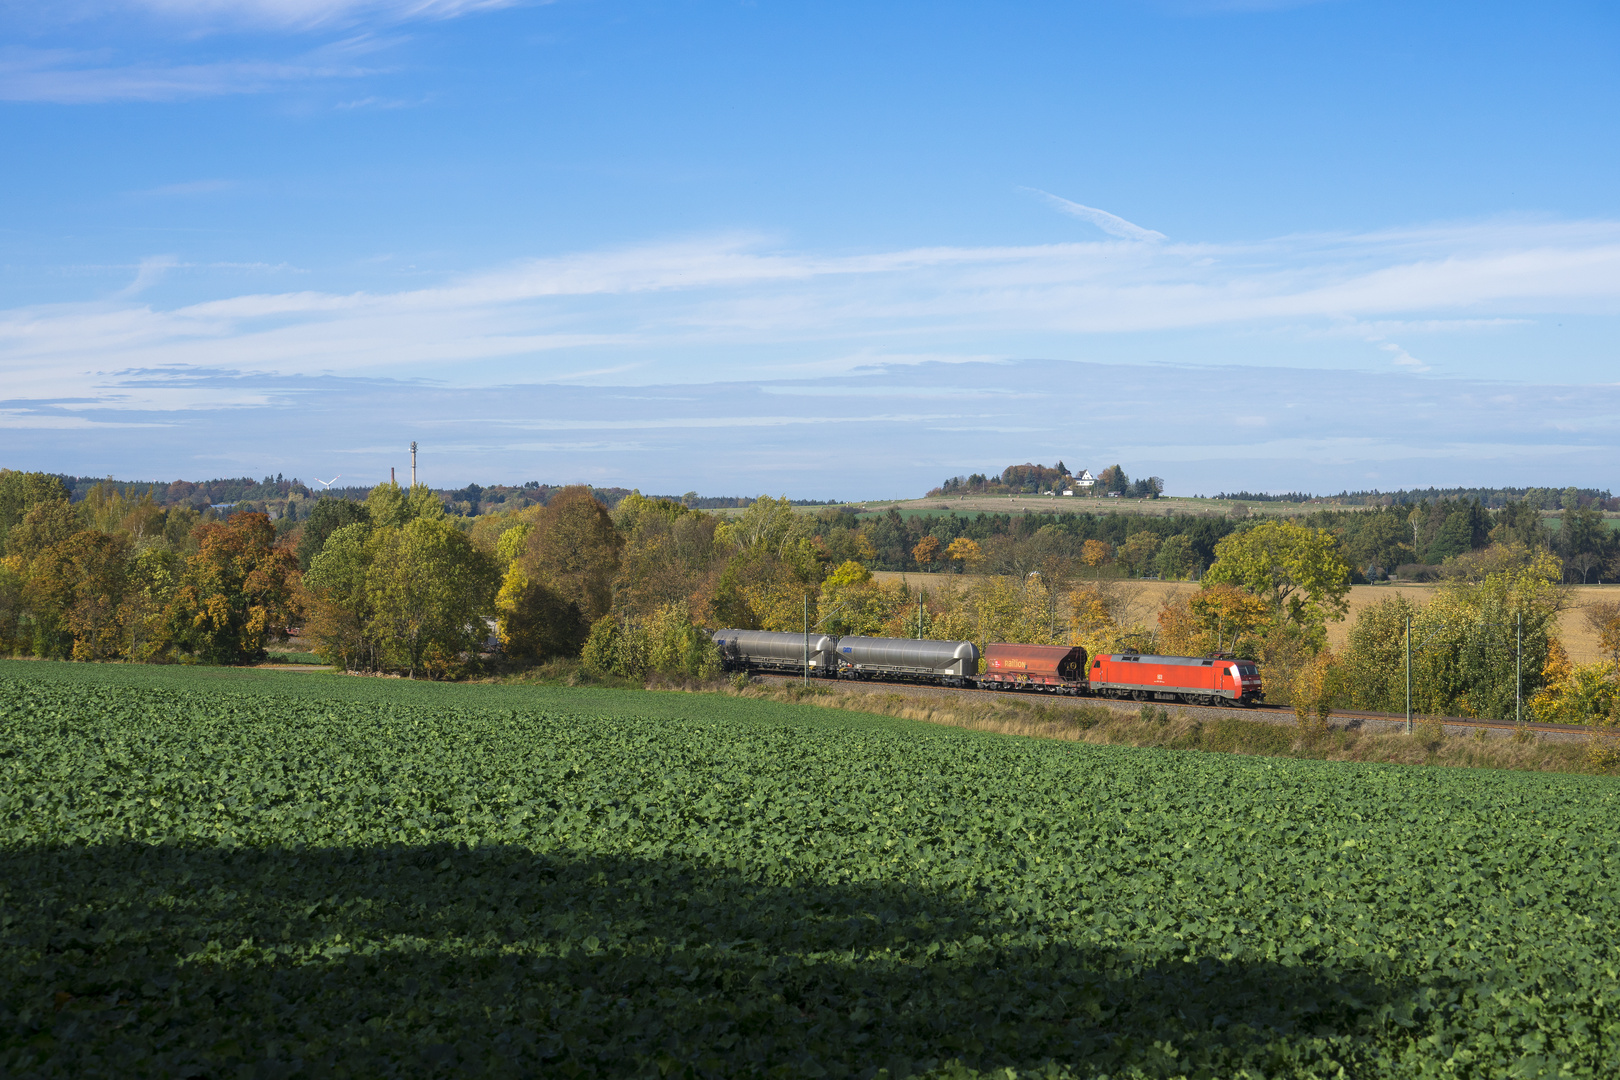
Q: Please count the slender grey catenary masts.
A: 4